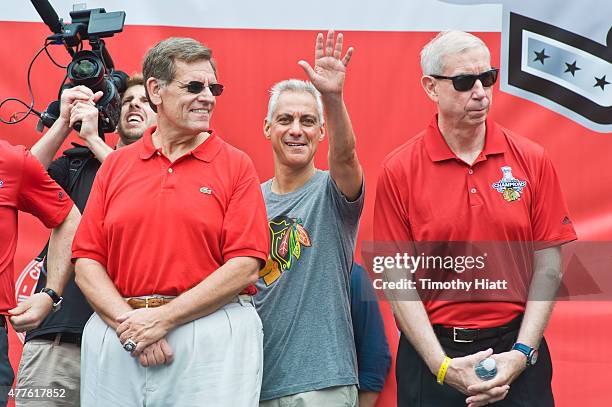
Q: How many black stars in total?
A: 3